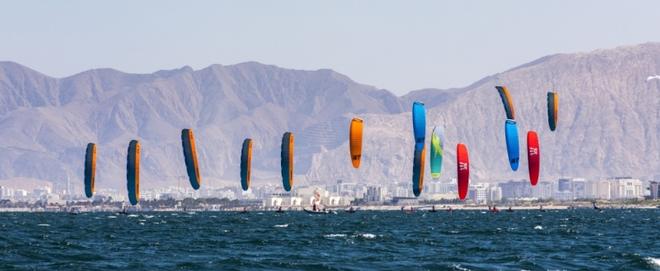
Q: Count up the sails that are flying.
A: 14